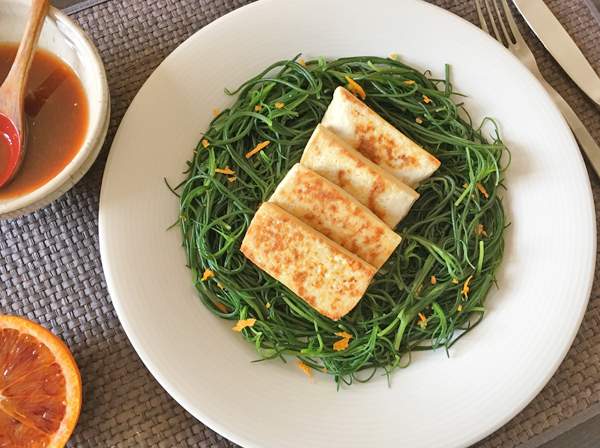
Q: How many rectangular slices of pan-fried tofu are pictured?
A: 4